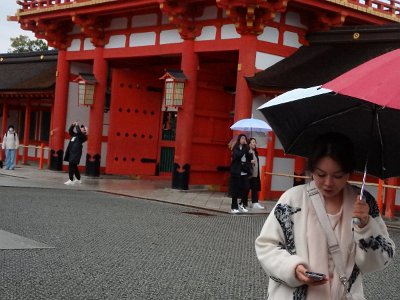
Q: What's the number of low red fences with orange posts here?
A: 2